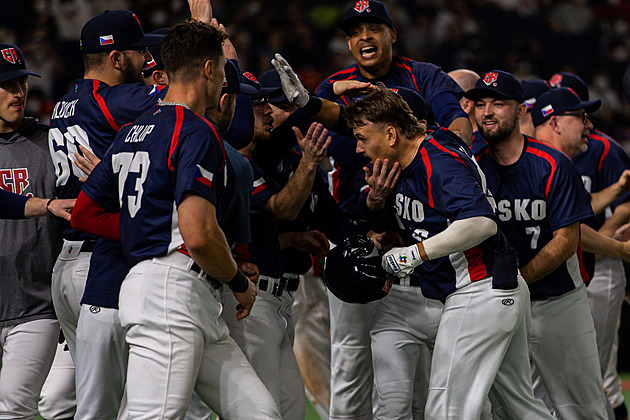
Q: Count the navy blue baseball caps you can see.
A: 12